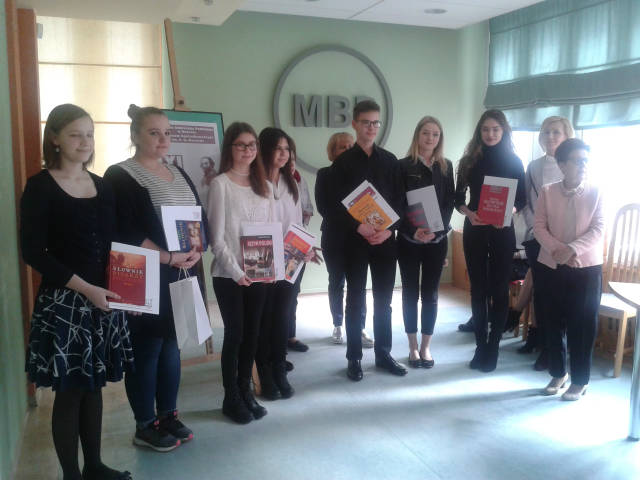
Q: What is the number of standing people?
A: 11